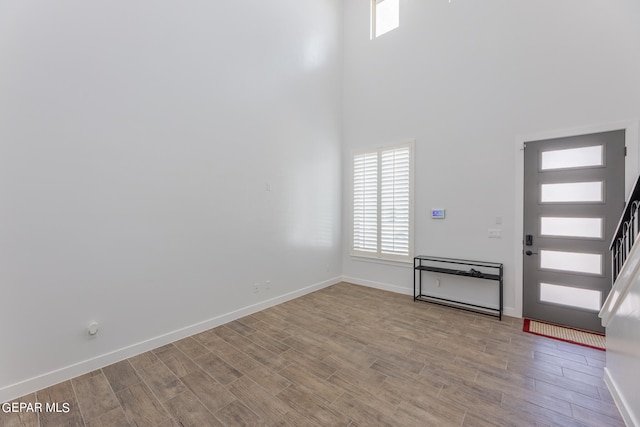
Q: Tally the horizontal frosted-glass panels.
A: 5